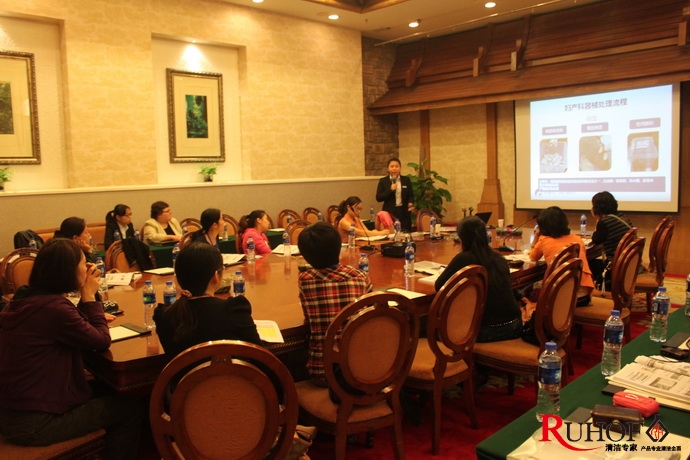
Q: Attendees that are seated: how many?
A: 12